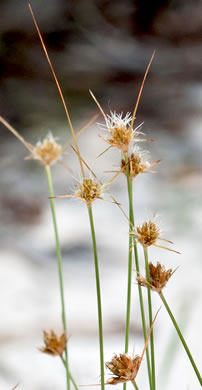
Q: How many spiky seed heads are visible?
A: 8